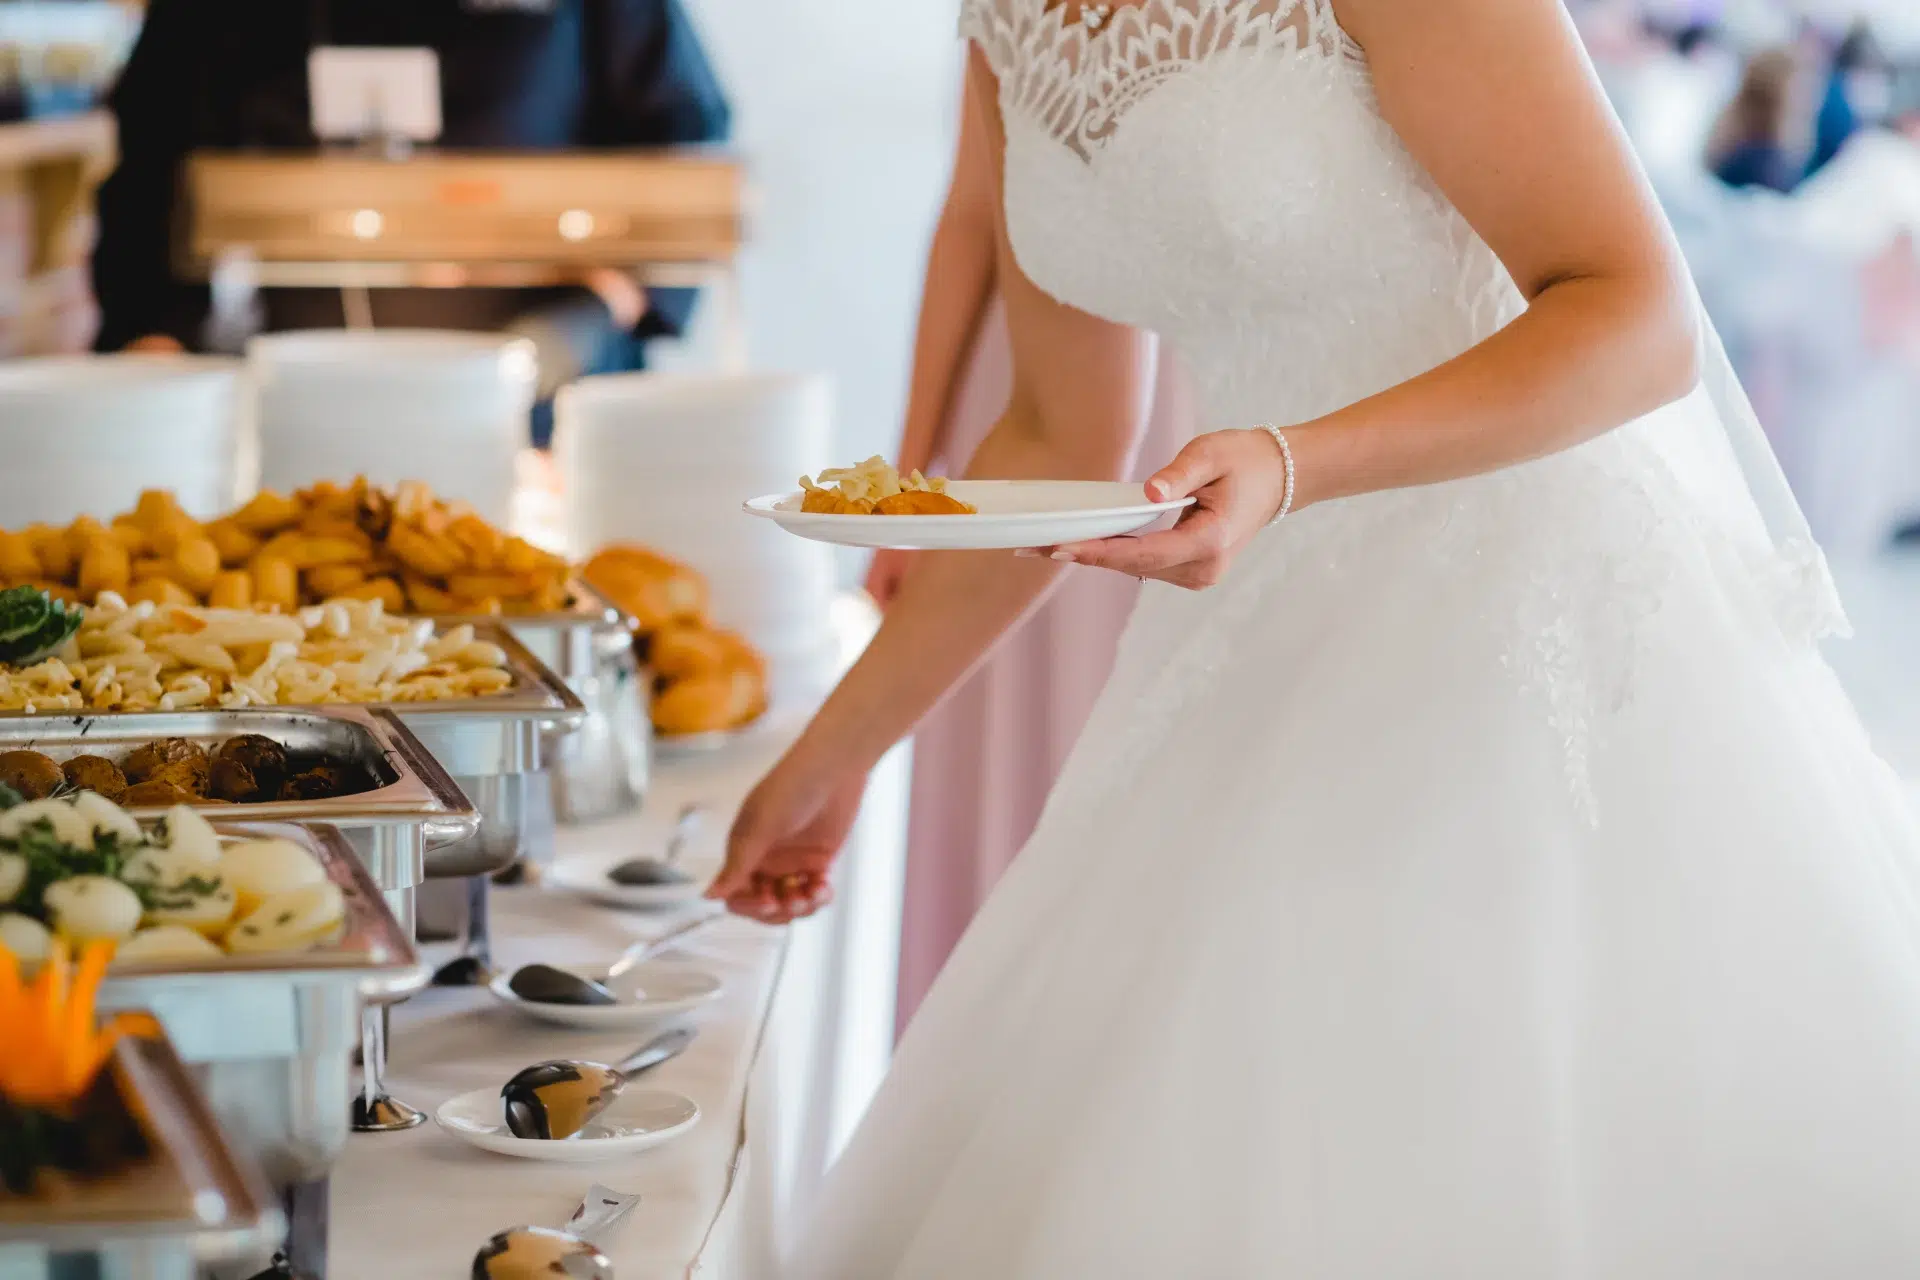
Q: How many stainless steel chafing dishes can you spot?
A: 5